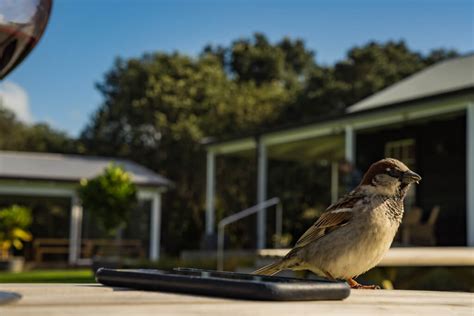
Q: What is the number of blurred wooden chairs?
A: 2